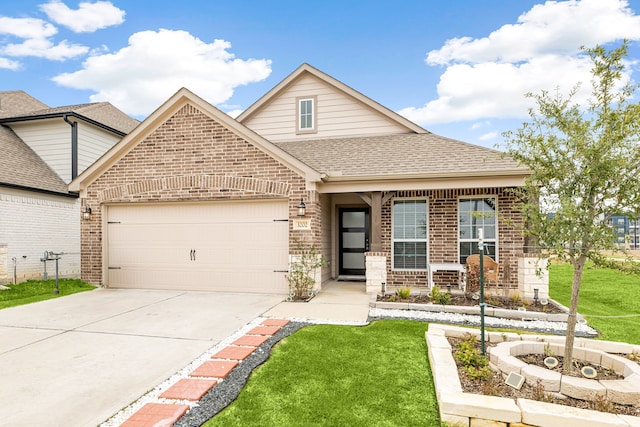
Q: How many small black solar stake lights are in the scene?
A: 3